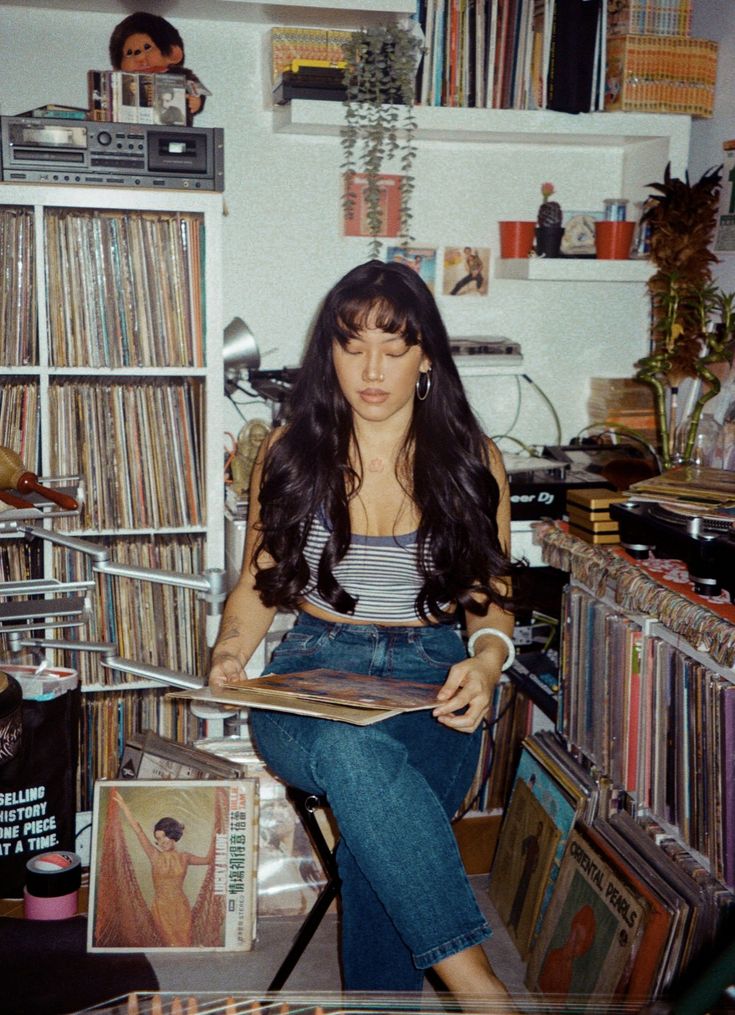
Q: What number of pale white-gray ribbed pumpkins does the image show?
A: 0